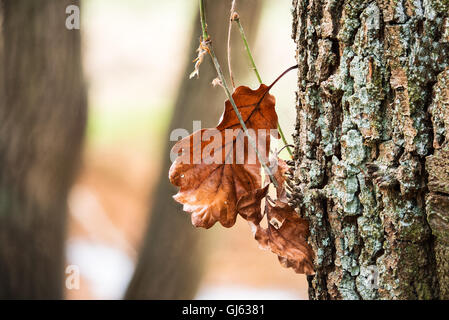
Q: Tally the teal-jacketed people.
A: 0